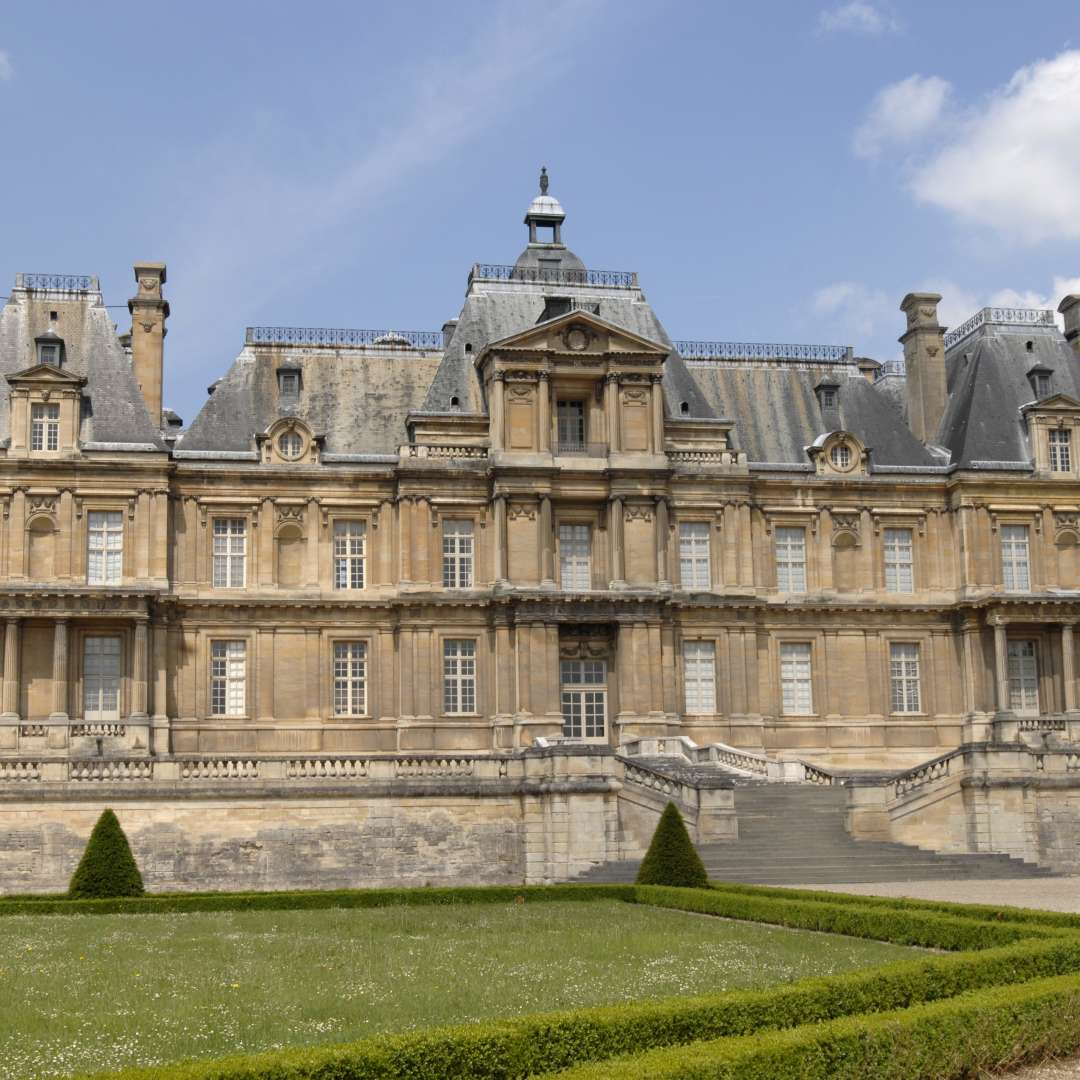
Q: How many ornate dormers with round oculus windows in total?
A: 2